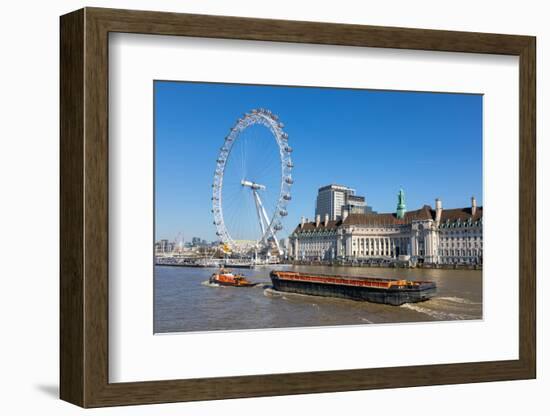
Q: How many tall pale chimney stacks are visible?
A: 6